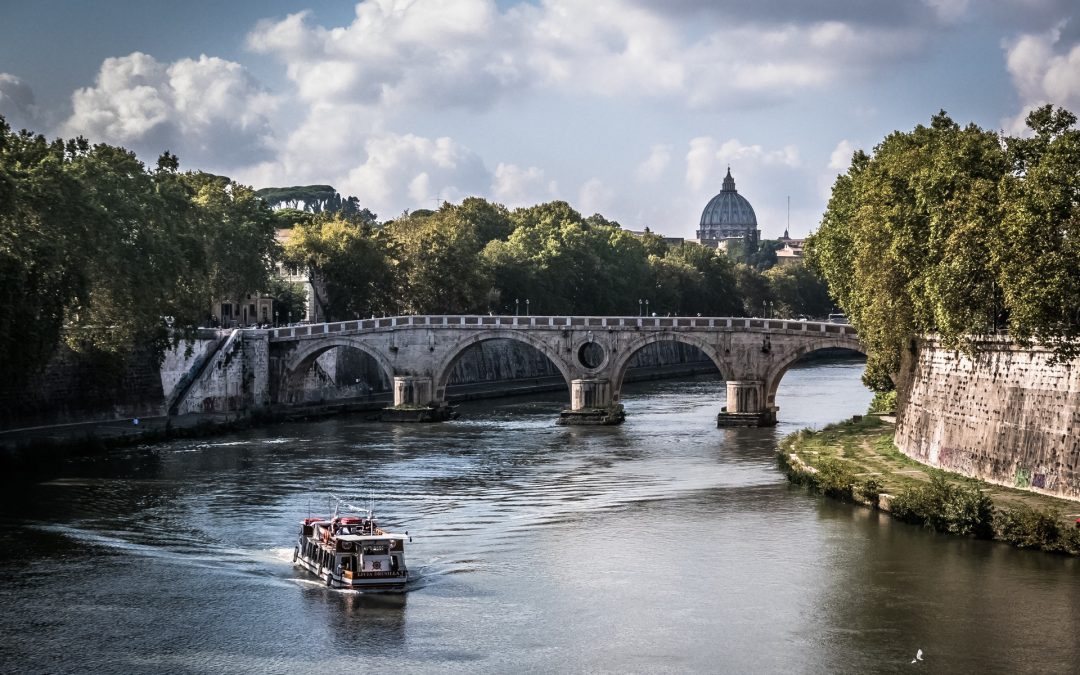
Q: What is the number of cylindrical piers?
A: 3